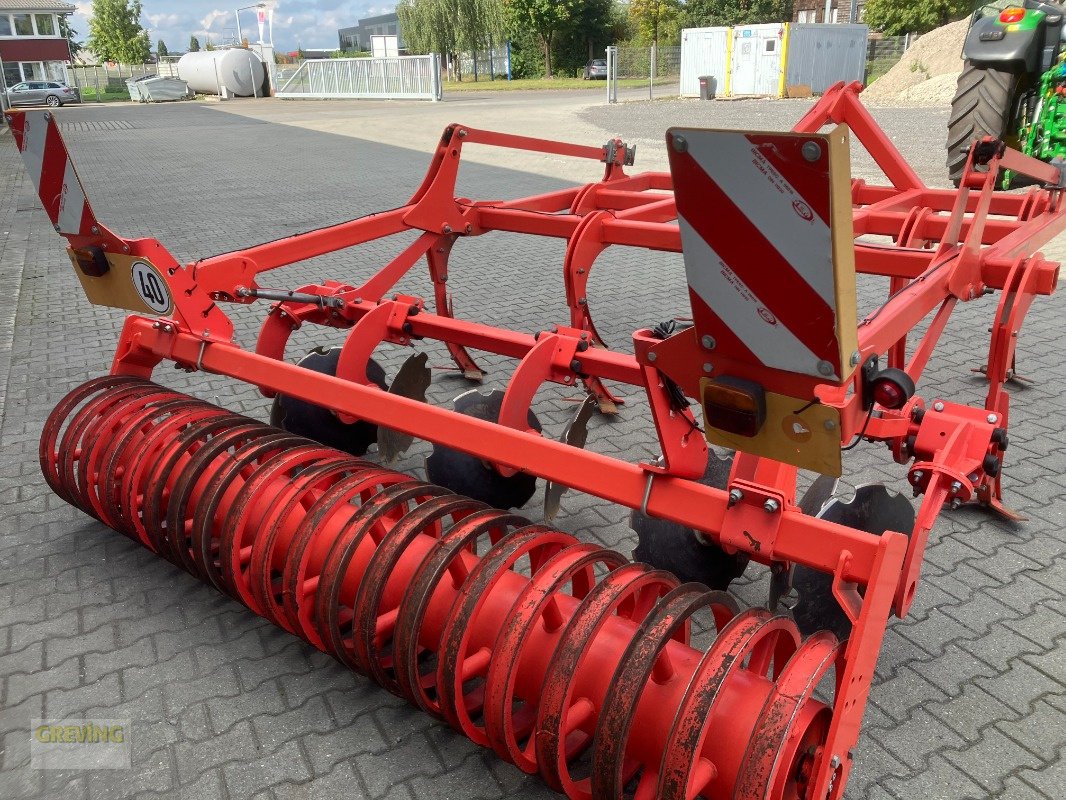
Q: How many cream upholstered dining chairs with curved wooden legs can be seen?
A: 0